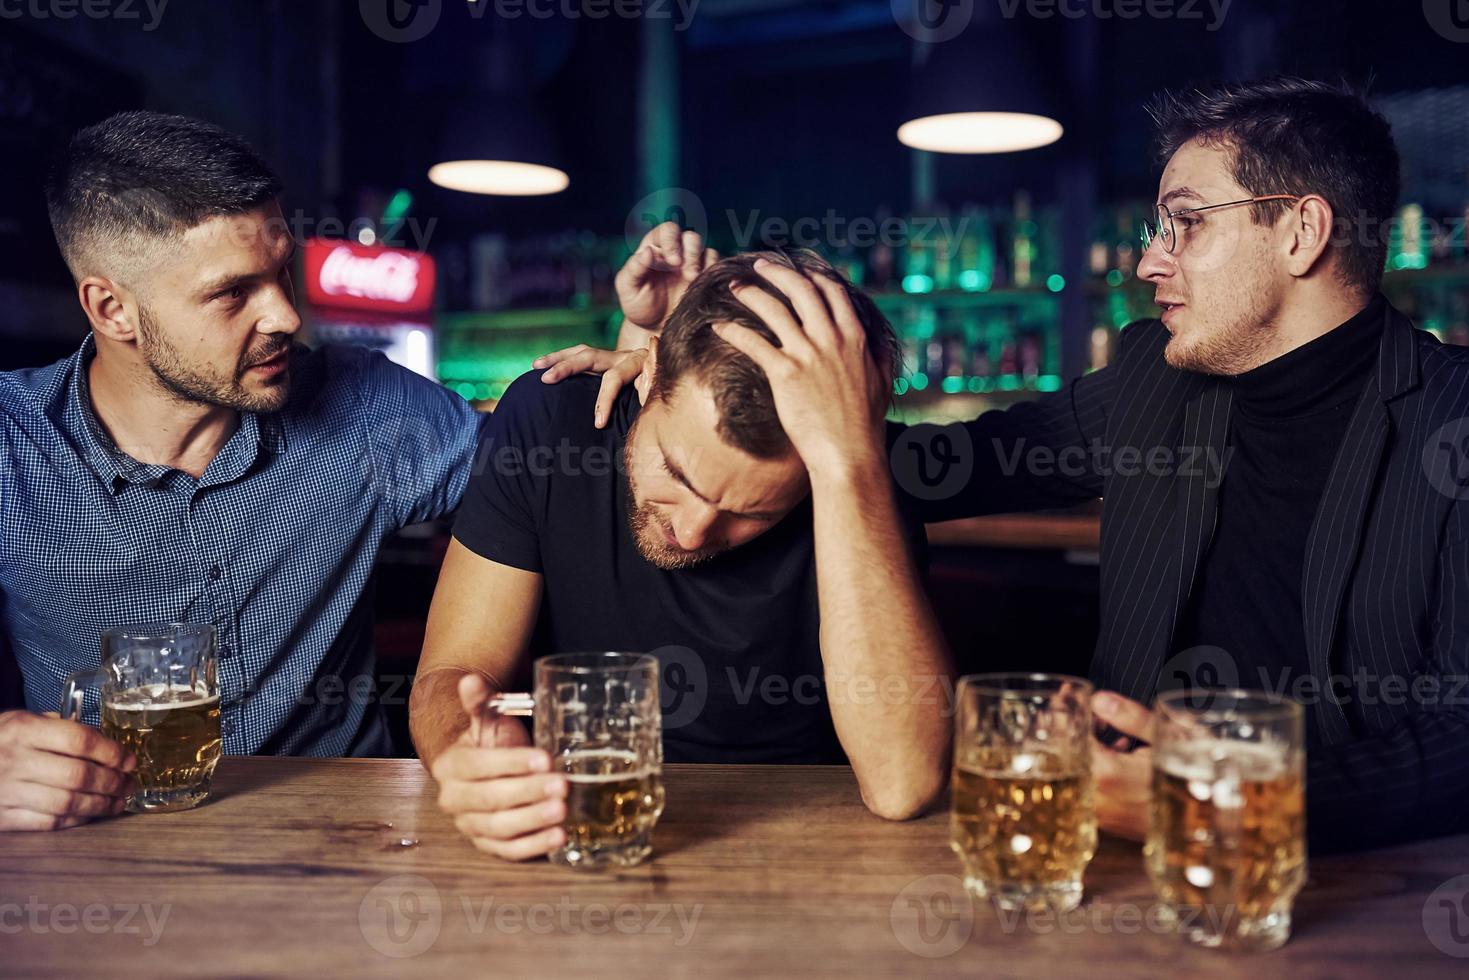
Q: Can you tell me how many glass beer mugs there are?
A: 4